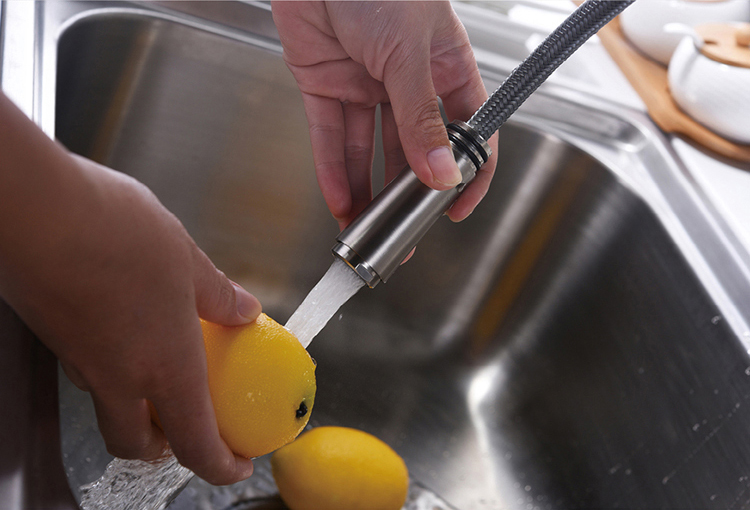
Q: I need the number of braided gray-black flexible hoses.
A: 1